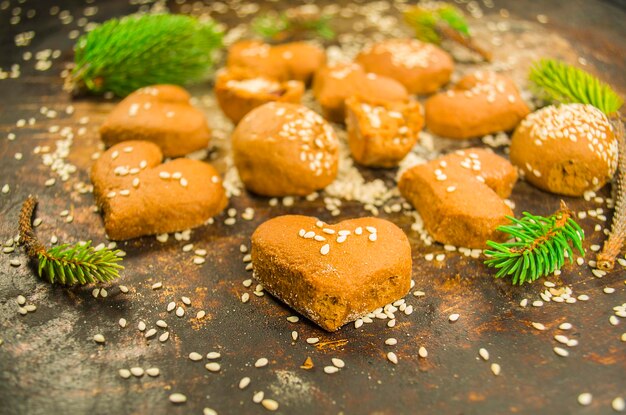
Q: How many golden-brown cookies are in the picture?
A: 12